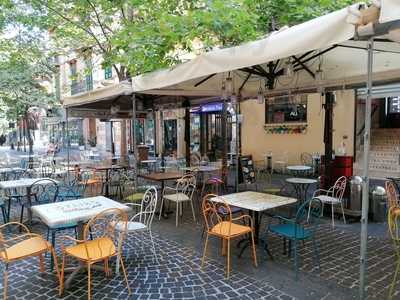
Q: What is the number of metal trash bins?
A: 2